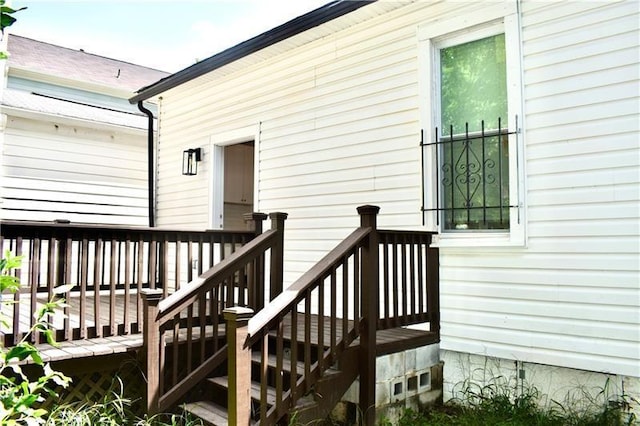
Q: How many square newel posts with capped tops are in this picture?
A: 5